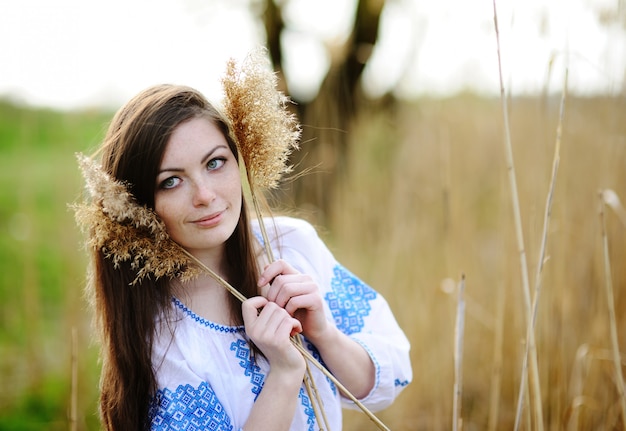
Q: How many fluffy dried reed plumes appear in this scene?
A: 2